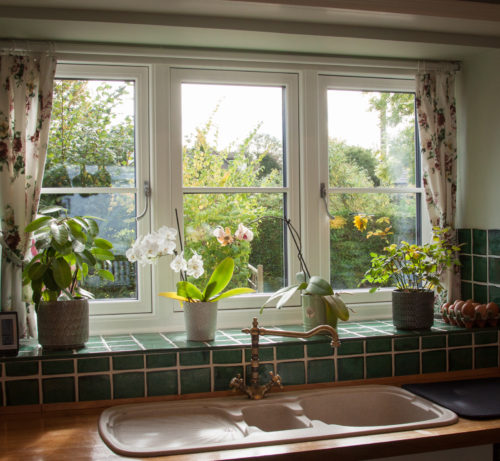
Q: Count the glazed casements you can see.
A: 3